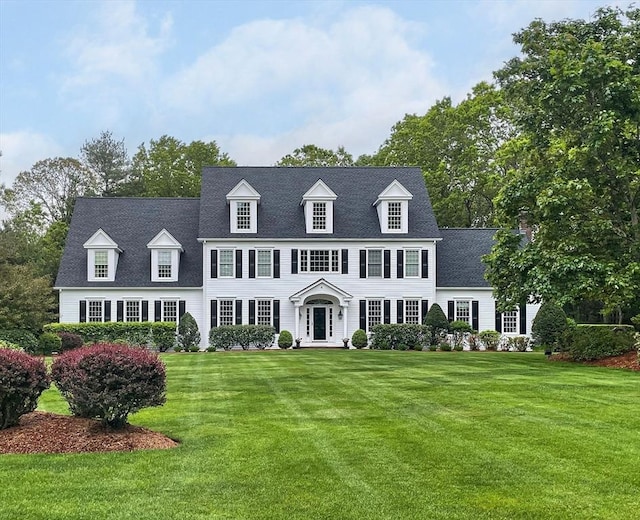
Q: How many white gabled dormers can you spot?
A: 5